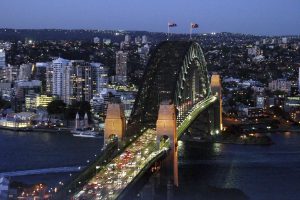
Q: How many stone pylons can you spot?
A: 3